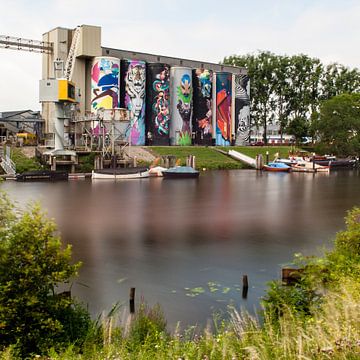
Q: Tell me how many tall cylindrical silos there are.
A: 7